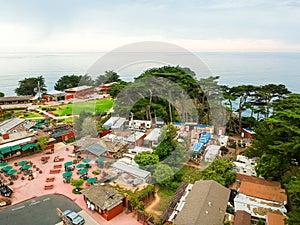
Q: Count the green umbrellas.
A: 12